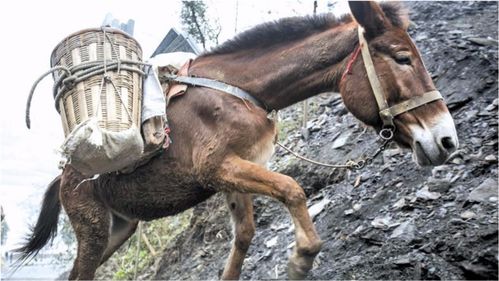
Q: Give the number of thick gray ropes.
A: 1